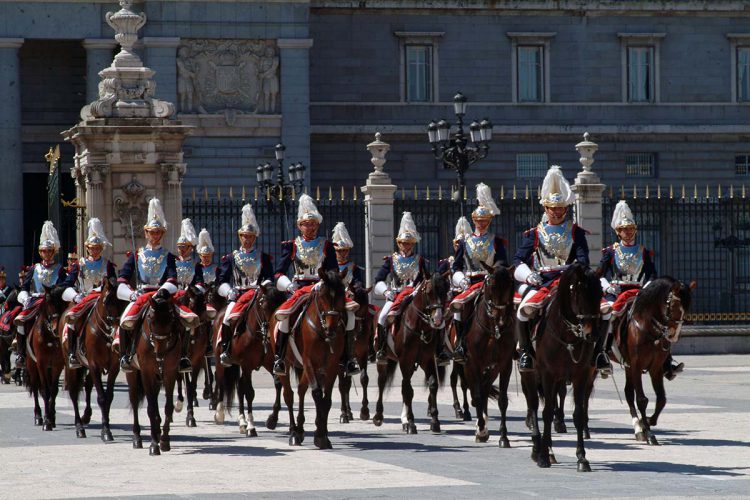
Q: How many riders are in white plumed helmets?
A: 13